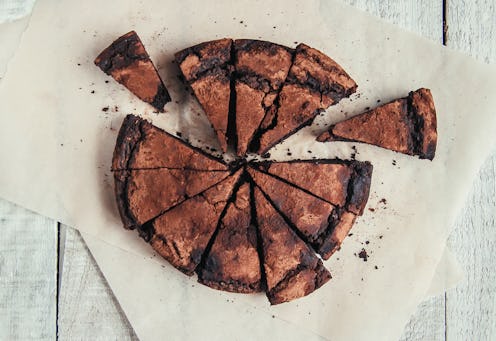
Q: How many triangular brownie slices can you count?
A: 12